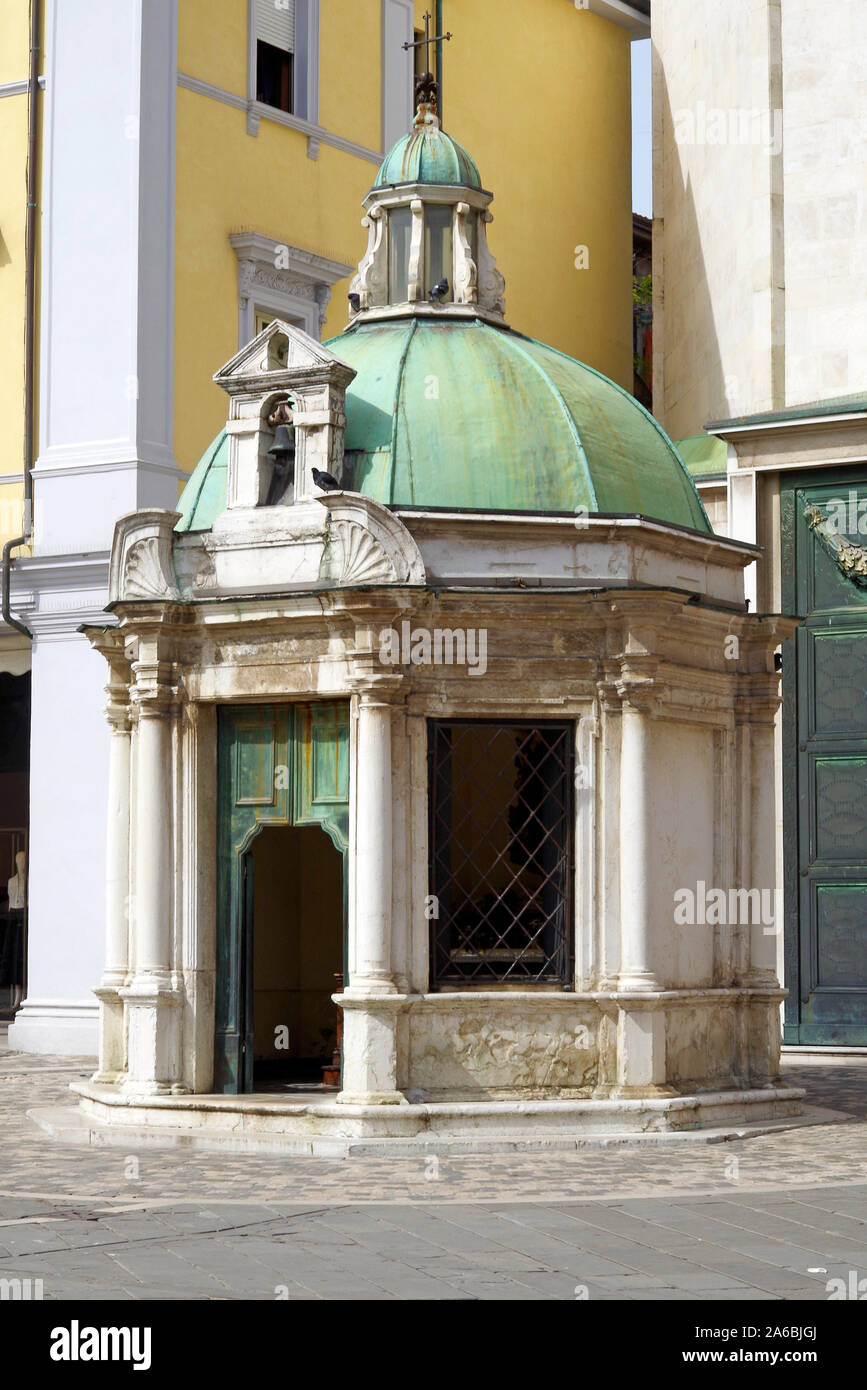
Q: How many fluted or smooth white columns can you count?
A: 5